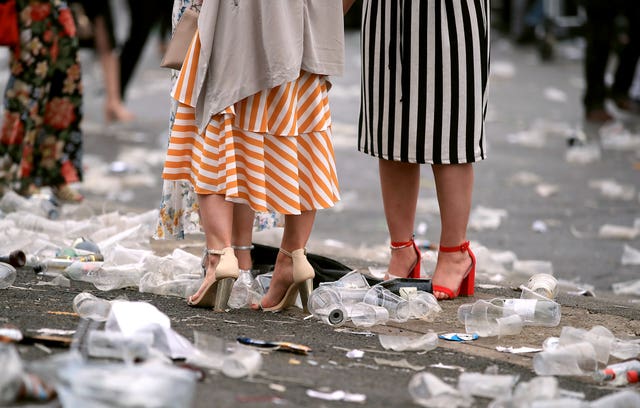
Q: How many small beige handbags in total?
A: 1